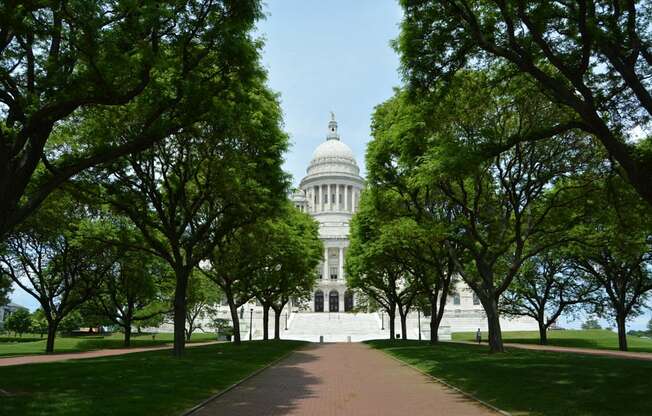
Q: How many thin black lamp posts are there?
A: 4